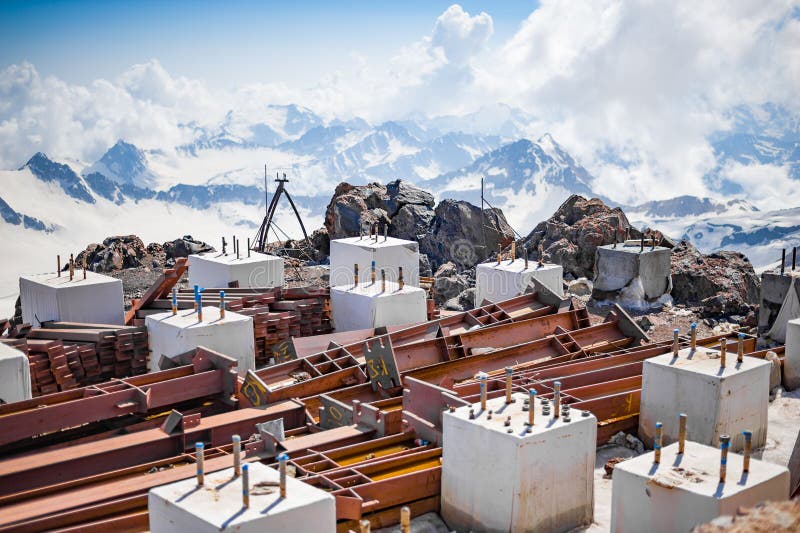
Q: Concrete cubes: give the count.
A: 14